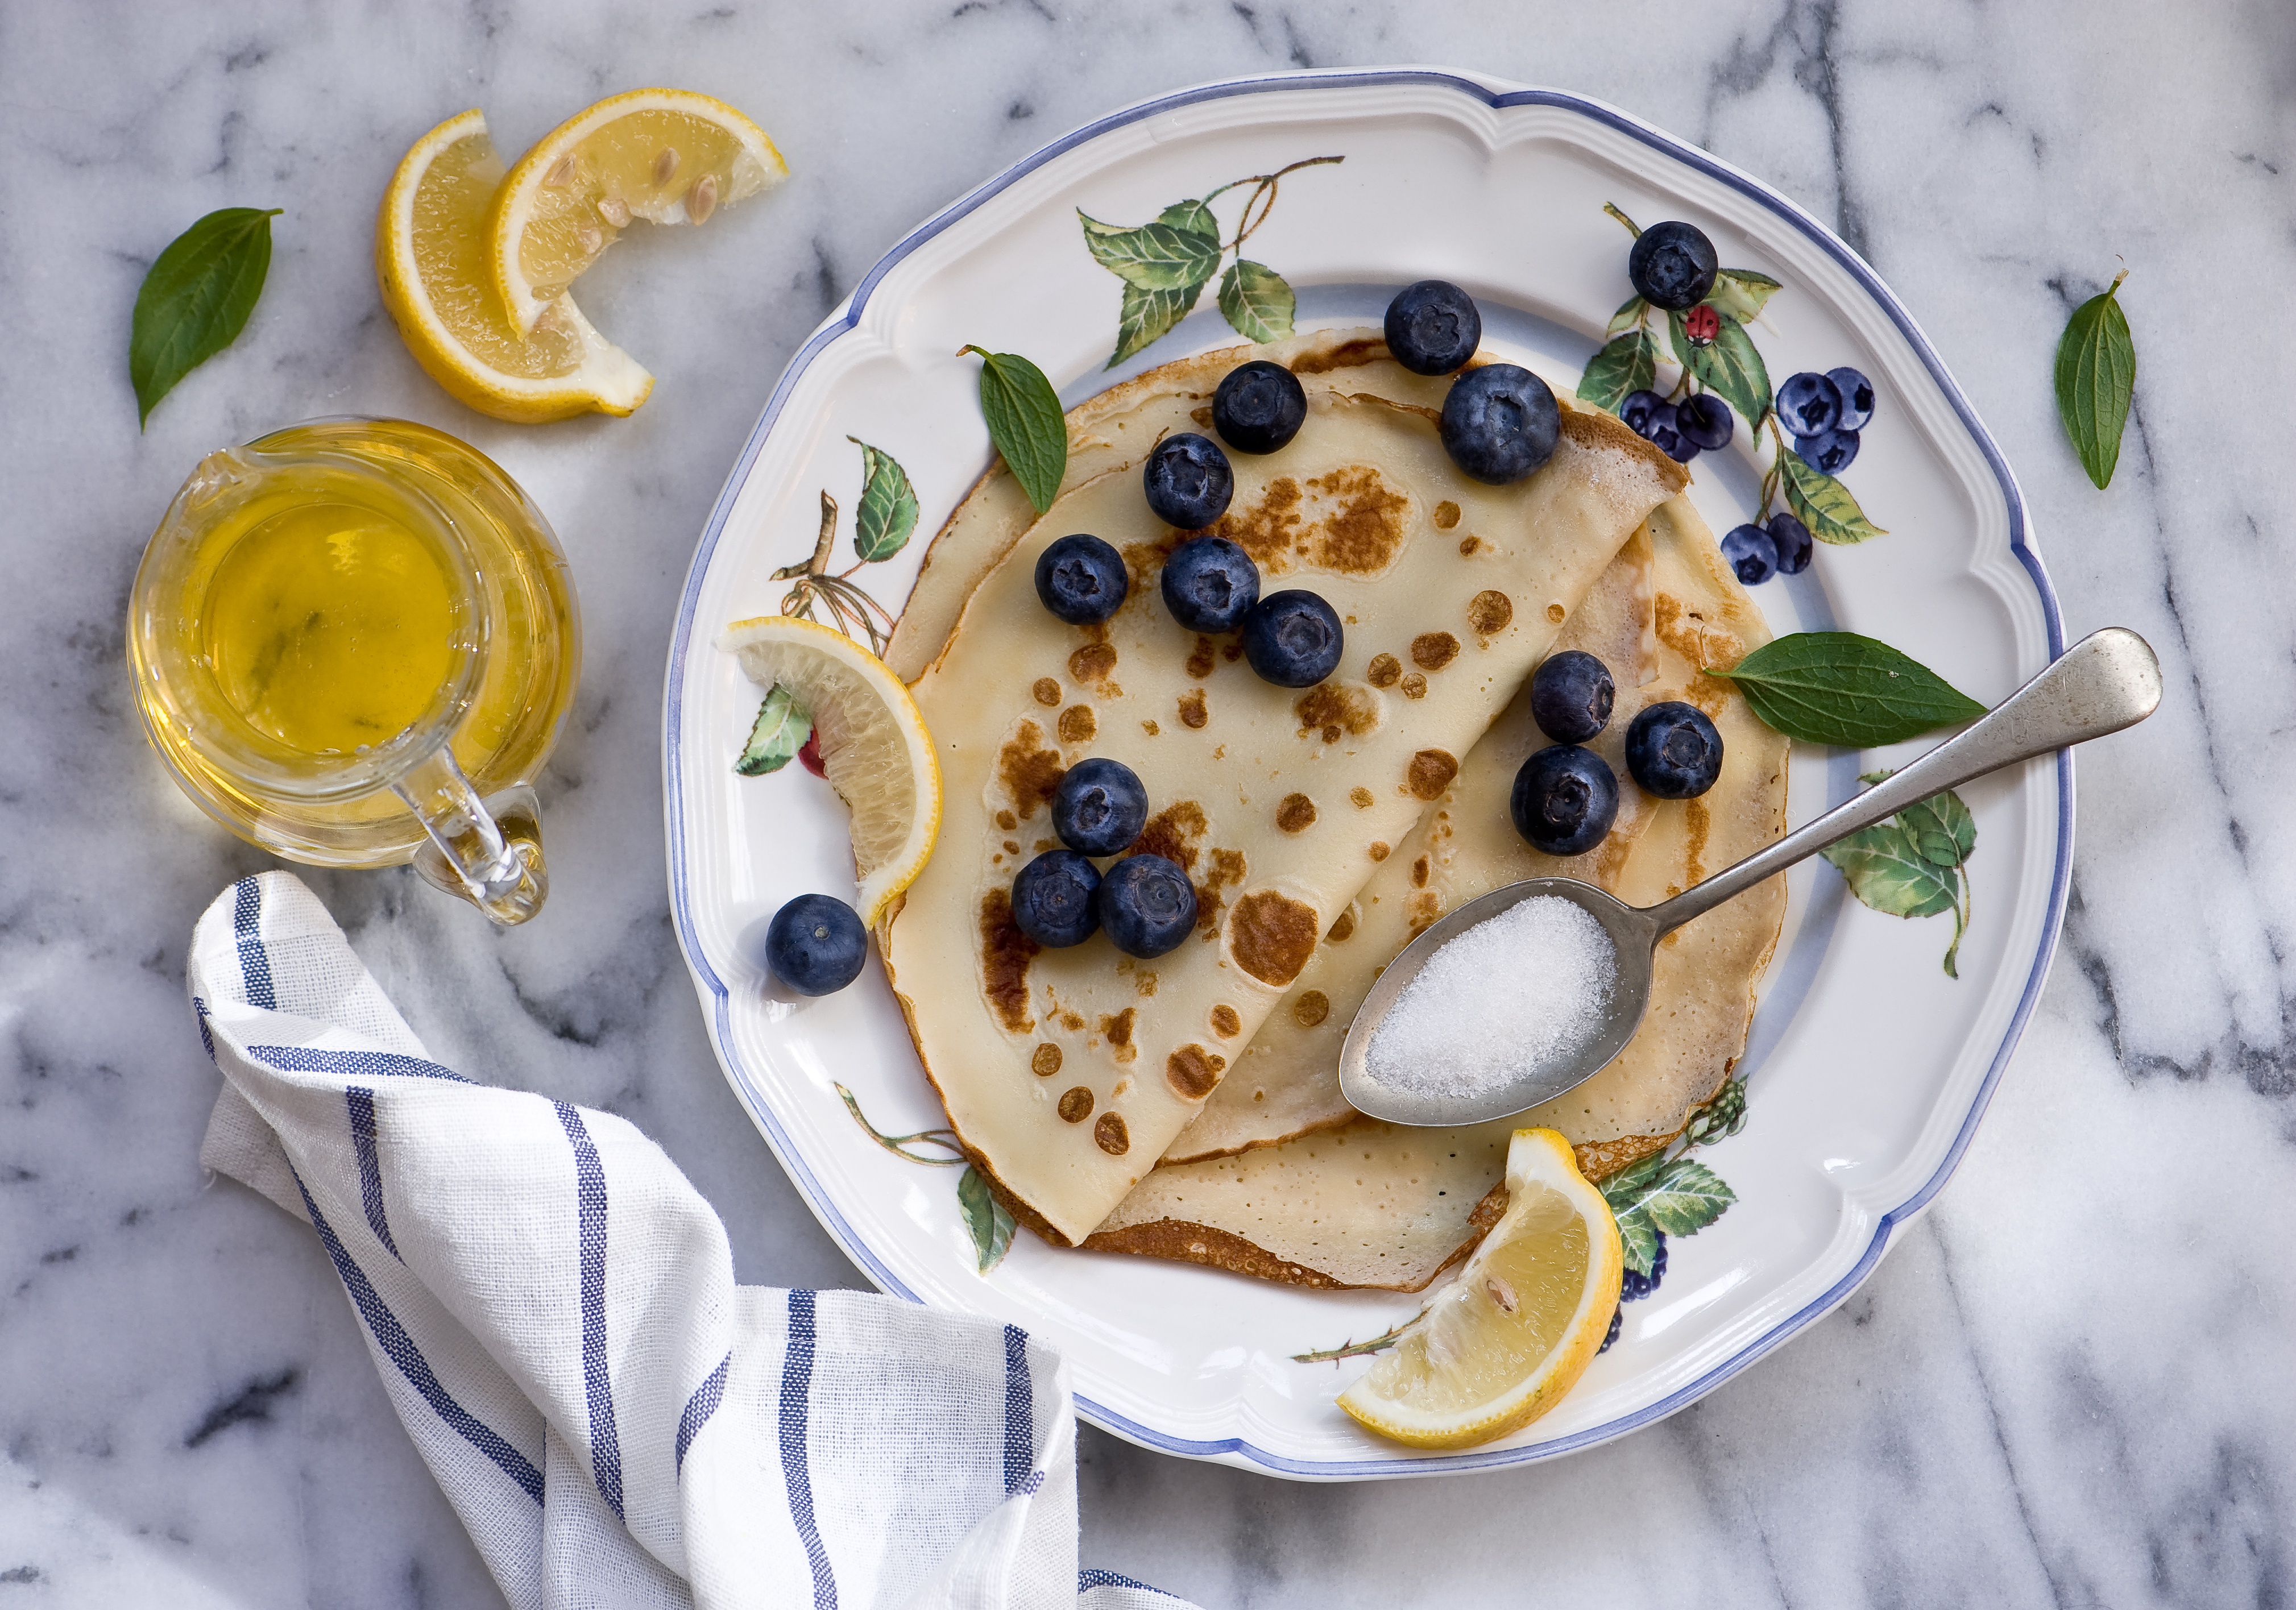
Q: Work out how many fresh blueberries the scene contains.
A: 15